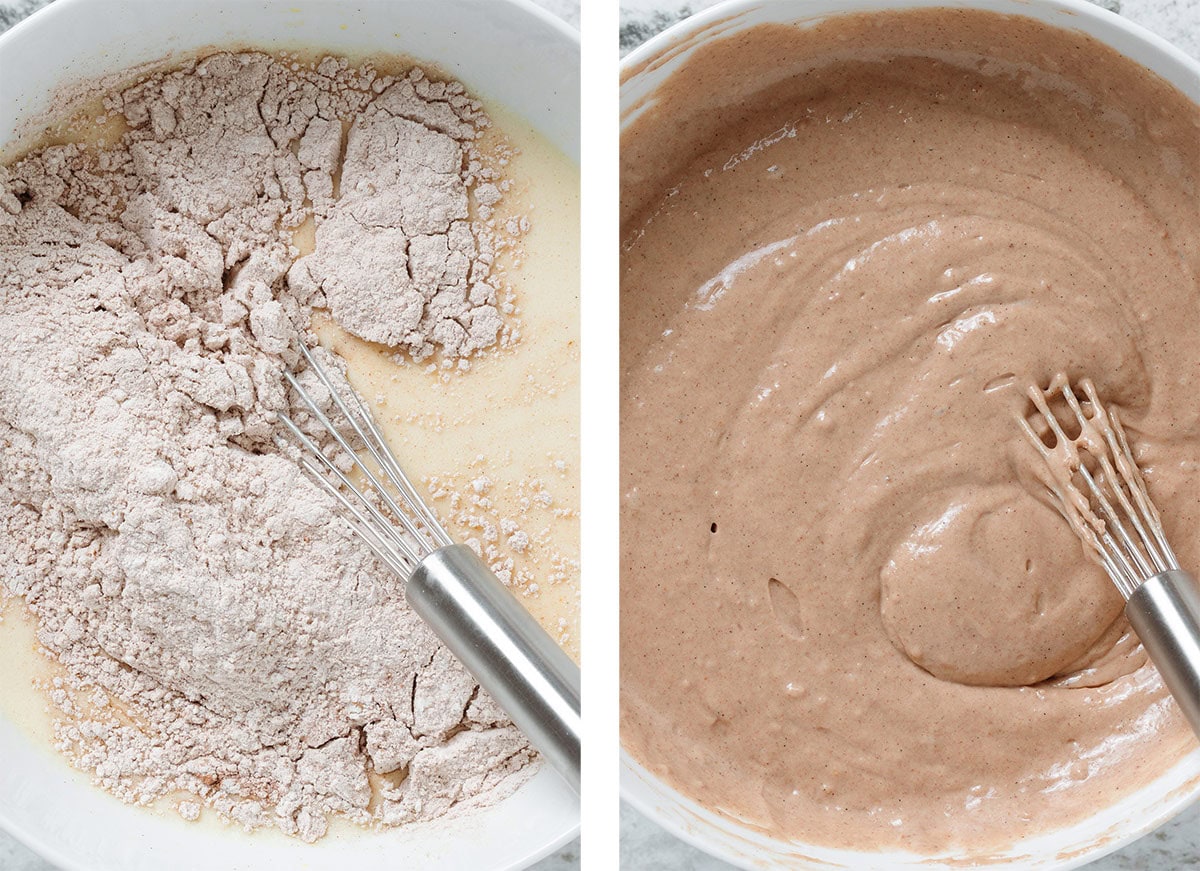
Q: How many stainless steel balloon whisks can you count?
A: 2